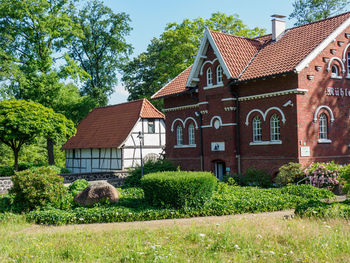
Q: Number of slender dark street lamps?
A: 1